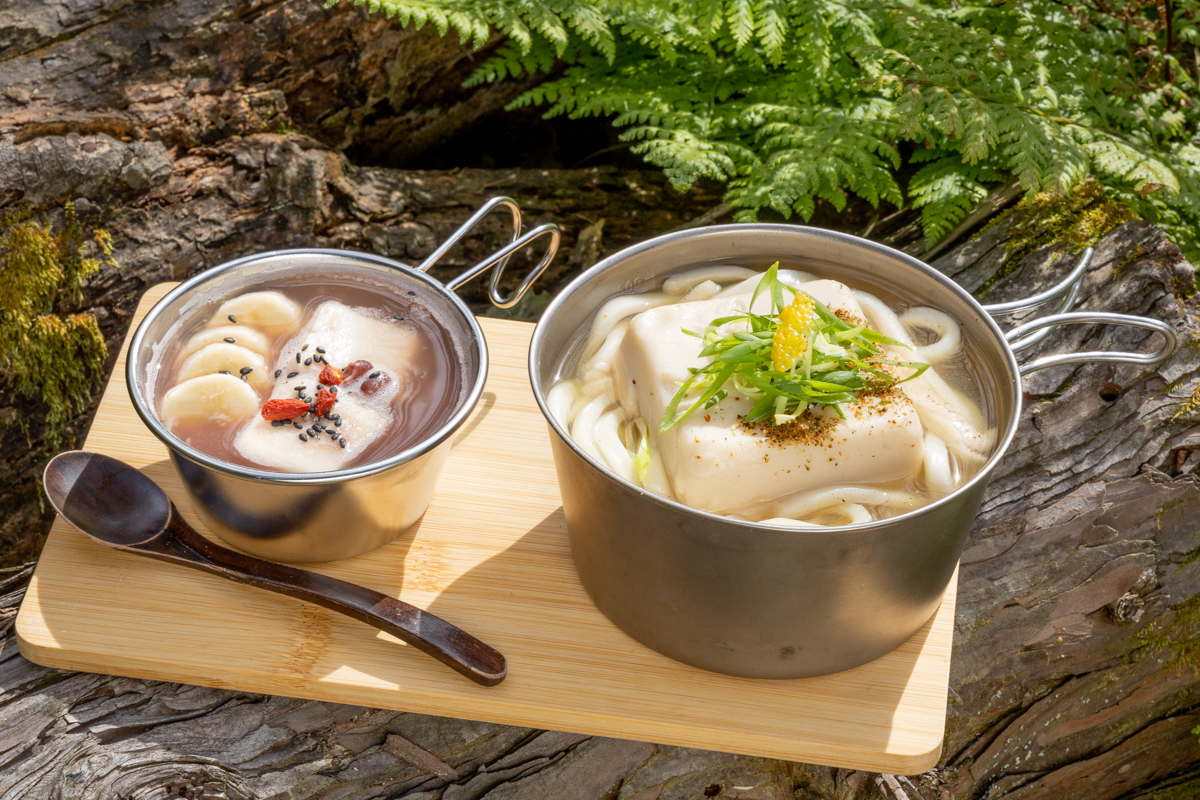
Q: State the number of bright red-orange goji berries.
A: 3